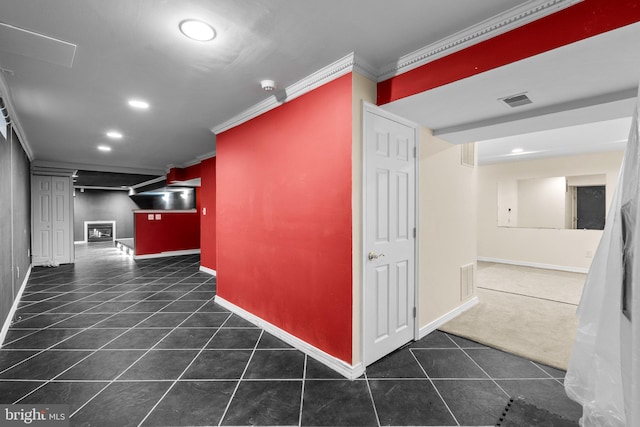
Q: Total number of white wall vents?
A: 2